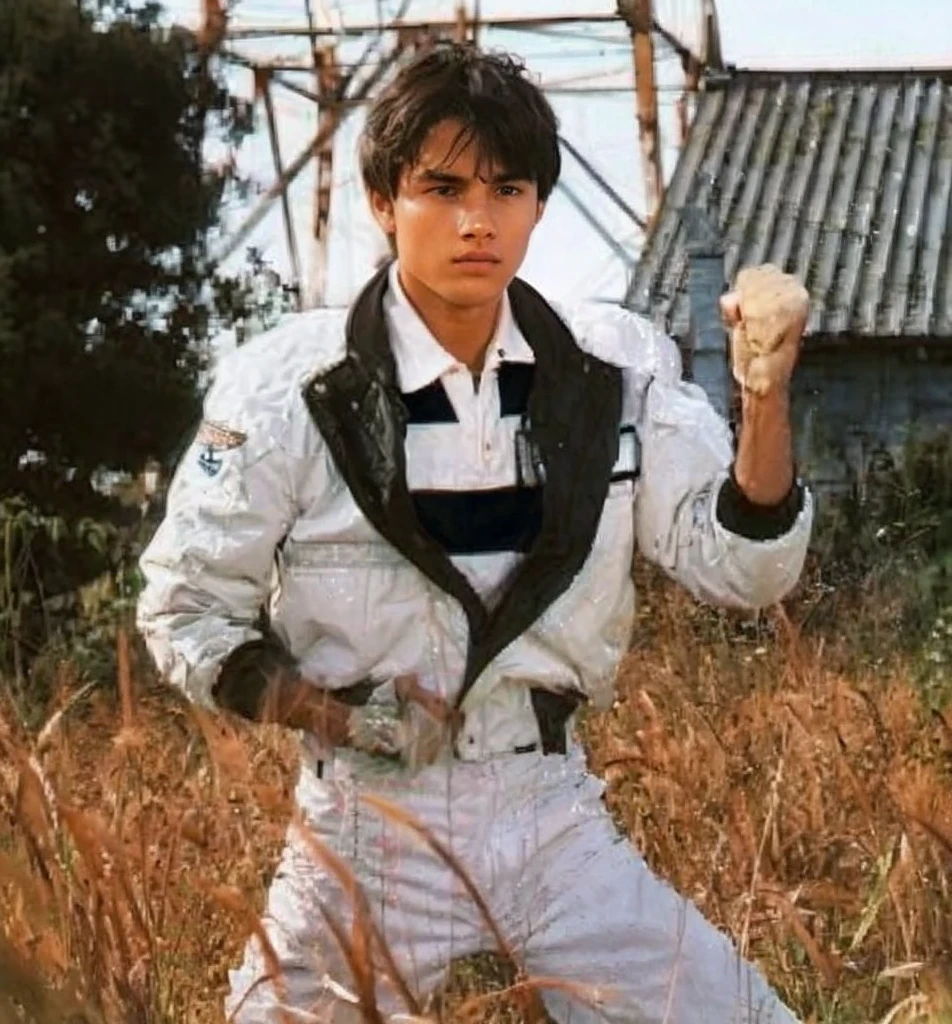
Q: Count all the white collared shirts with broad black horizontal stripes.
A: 1